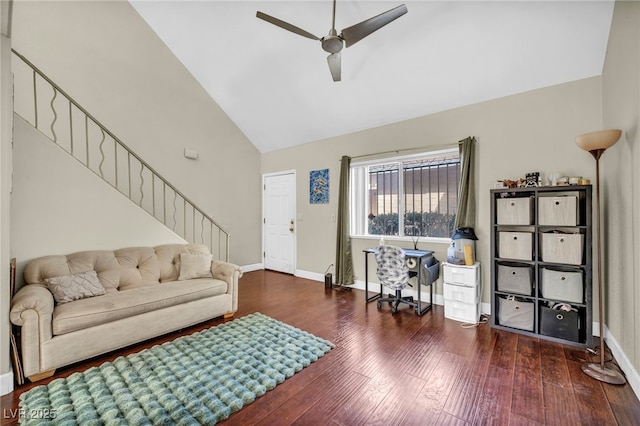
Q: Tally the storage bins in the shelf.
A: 8